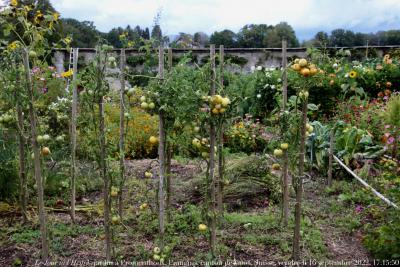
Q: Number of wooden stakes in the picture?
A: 12